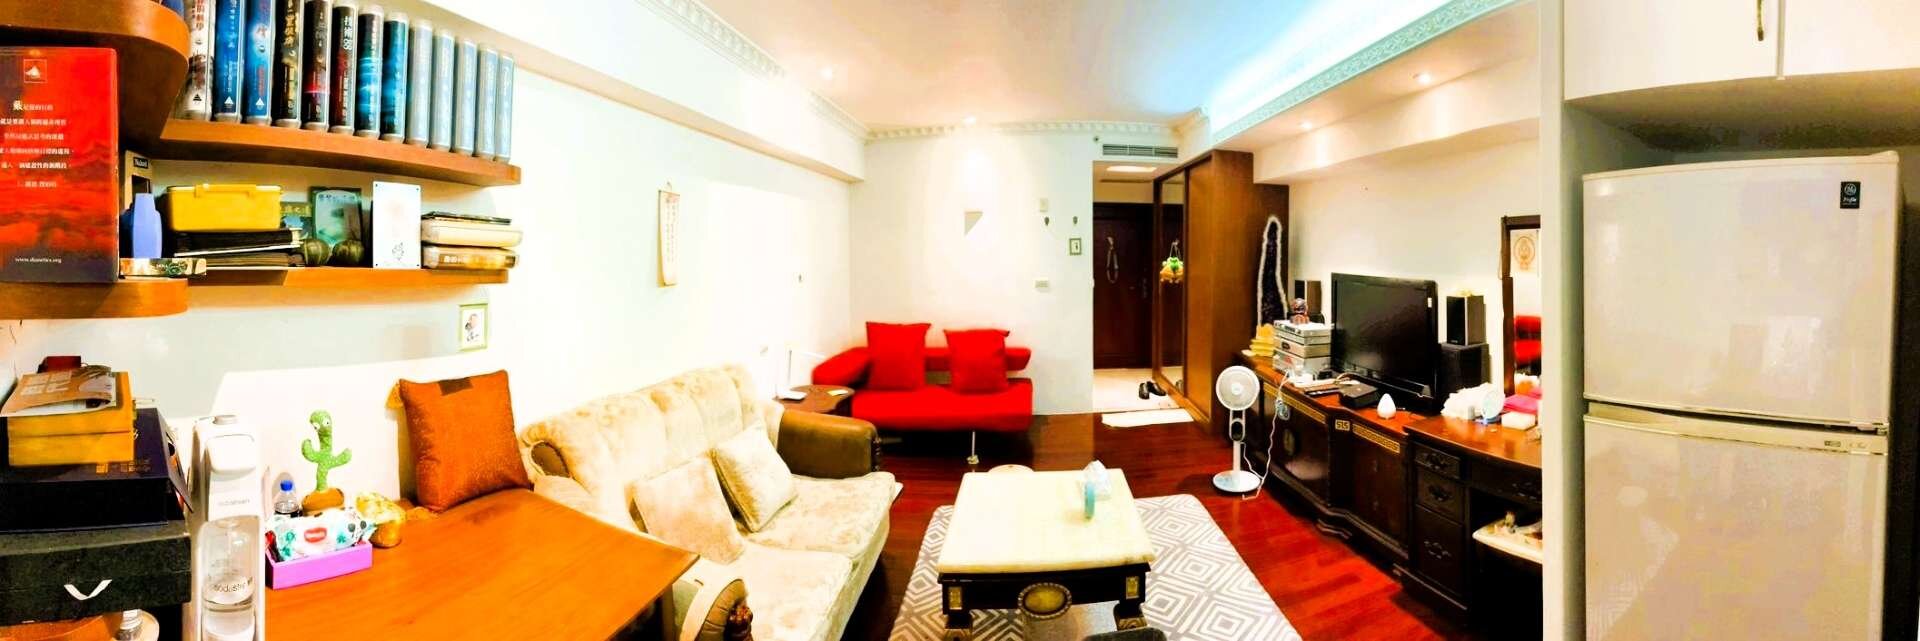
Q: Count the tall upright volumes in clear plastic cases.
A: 13